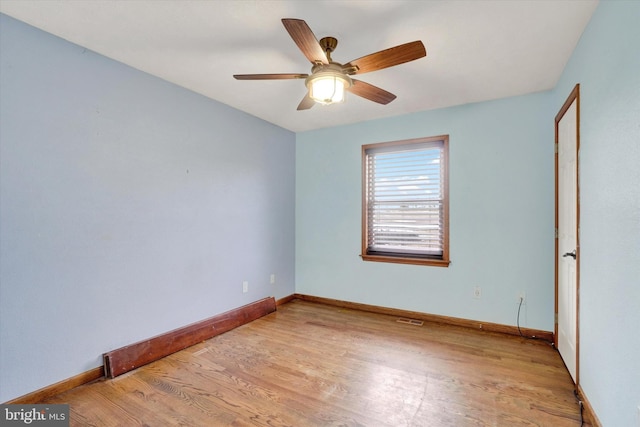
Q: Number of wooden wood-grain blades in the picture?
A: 5